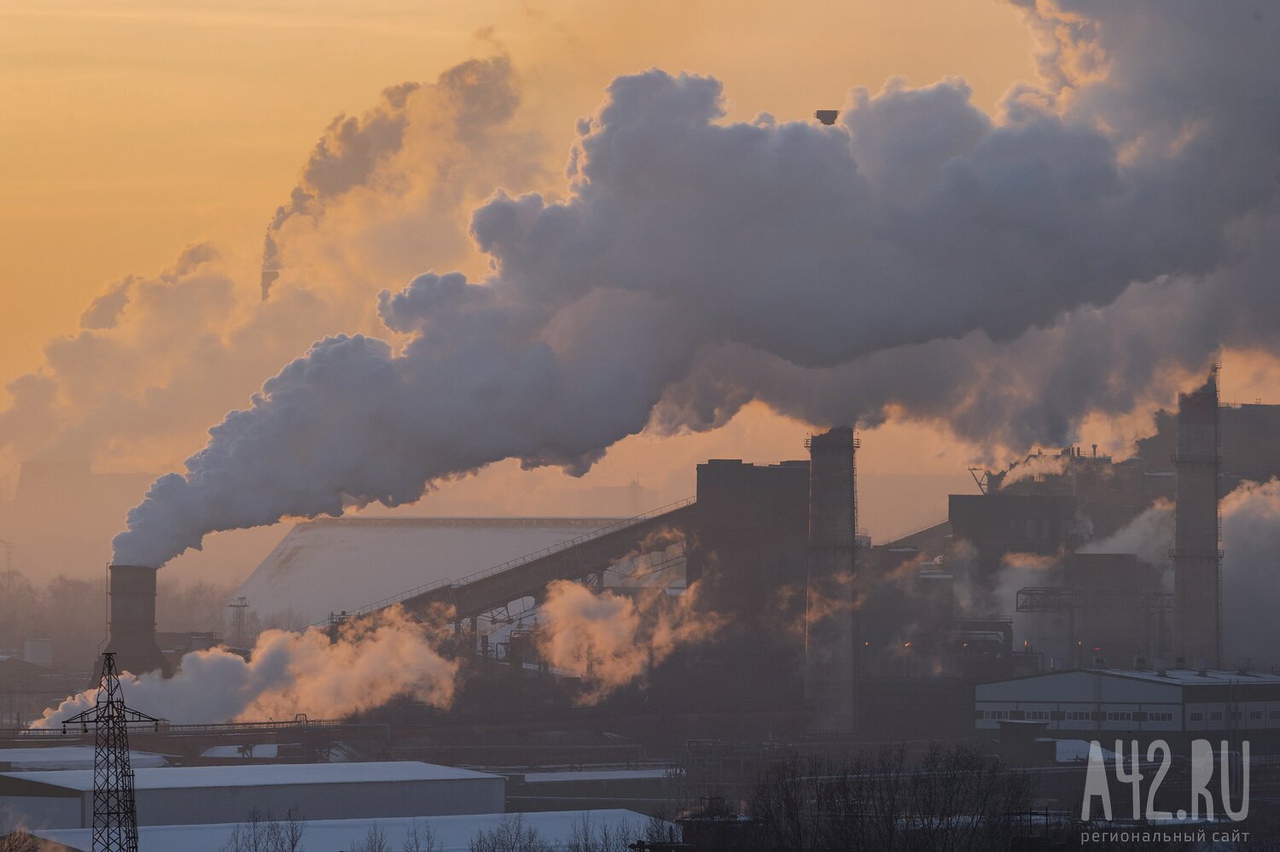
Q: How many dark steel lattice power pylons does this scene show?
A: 1